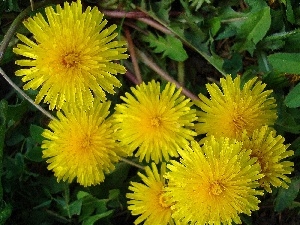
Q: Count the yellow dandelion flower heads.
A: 7